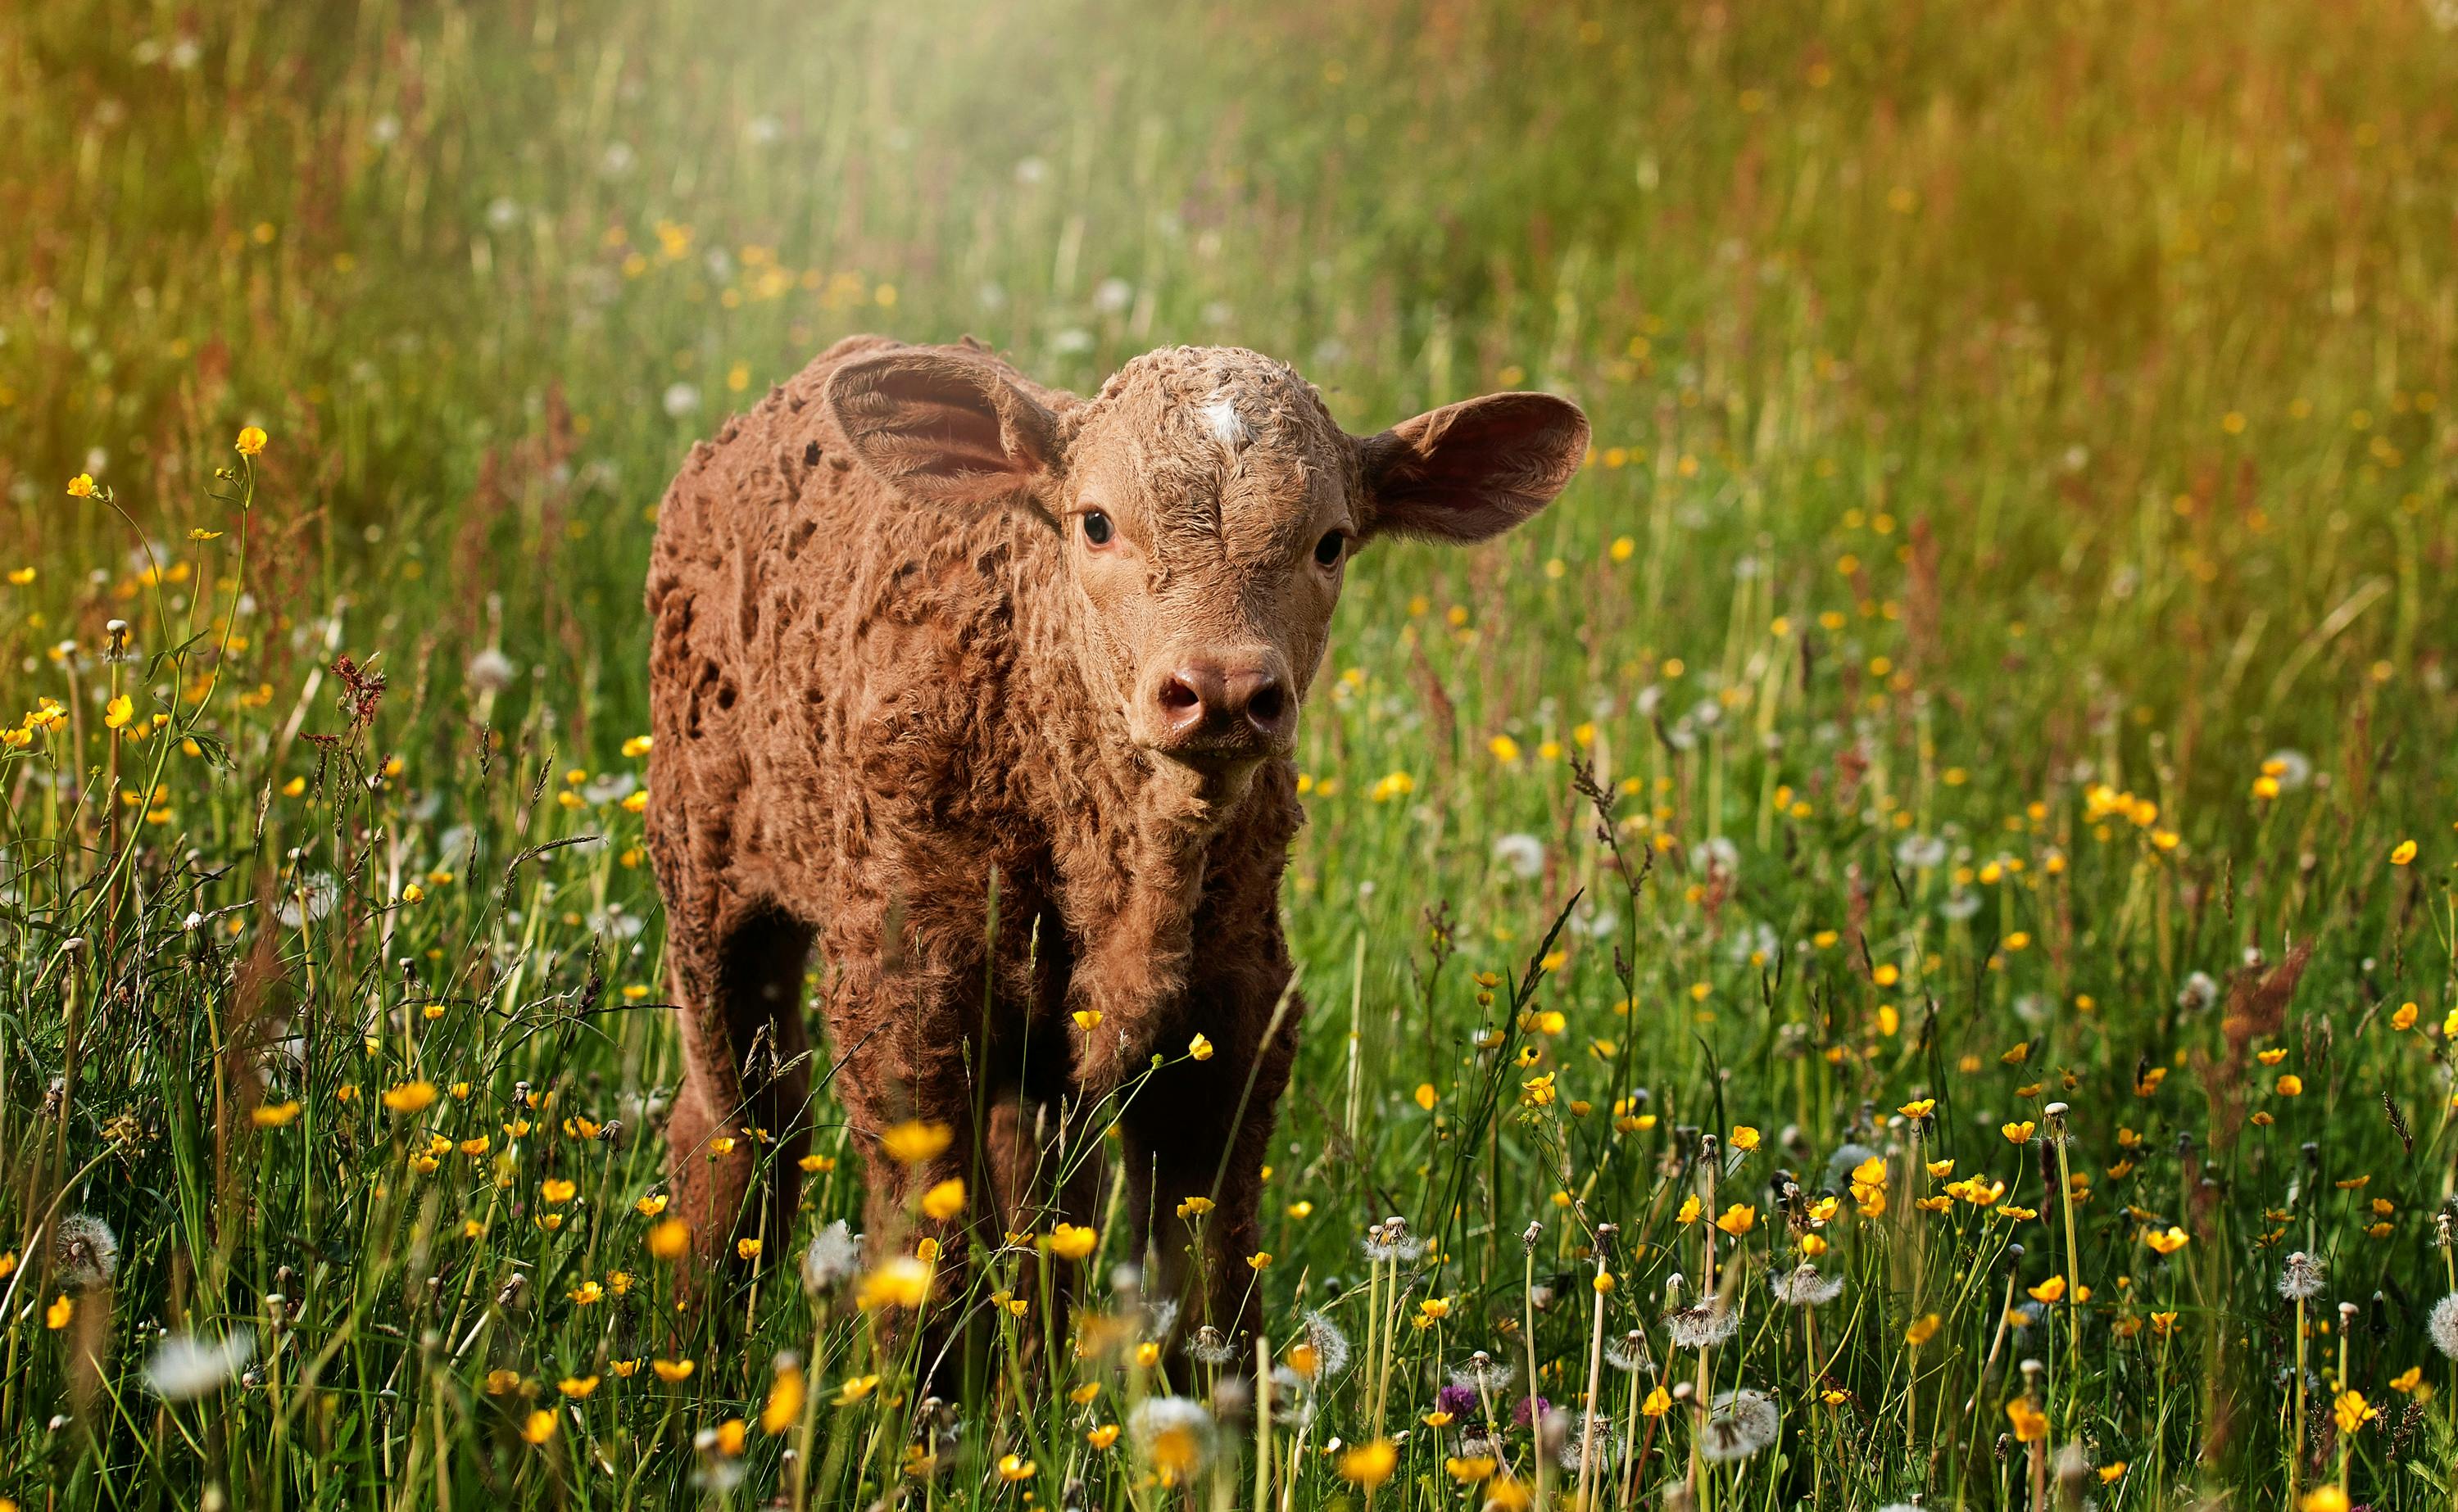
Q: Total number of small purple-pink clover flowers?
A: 2